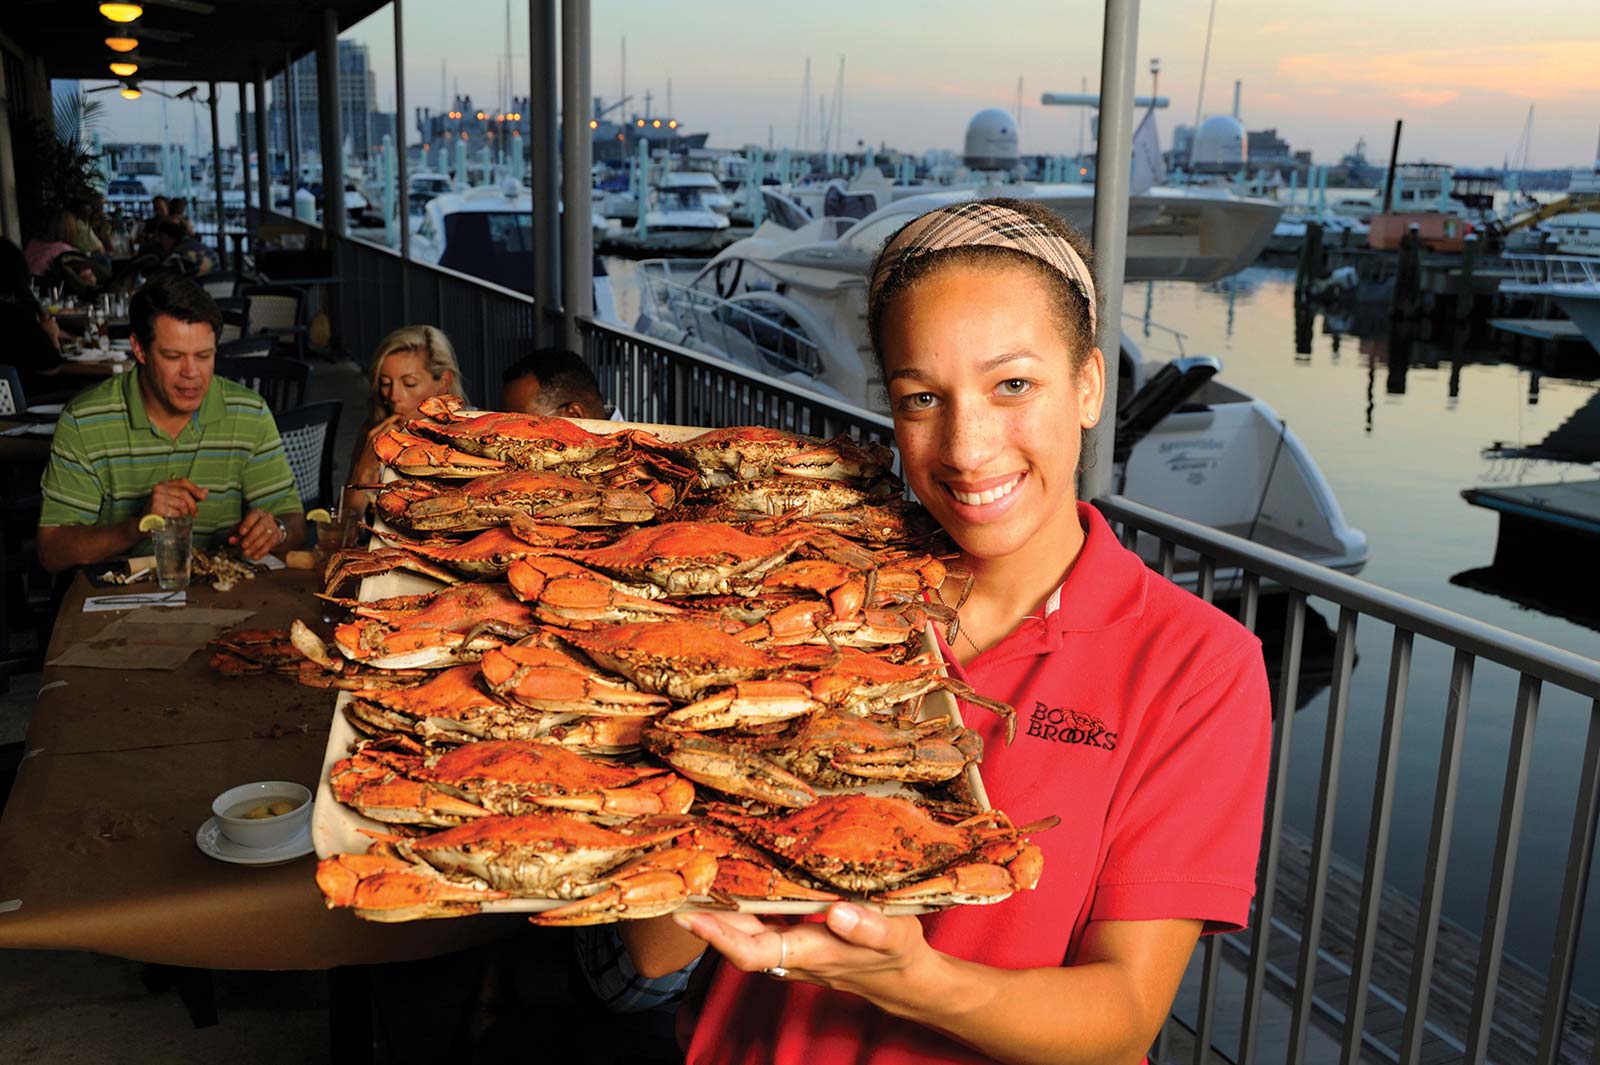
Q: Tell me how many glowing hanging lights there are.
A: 4